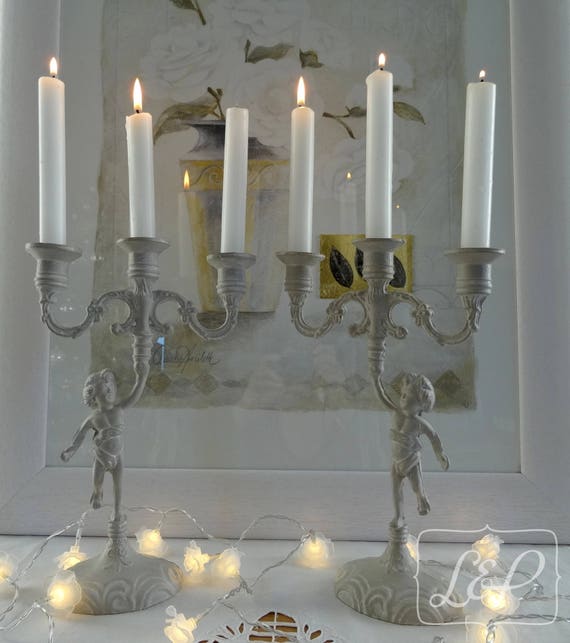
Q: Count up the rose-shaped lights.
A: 12